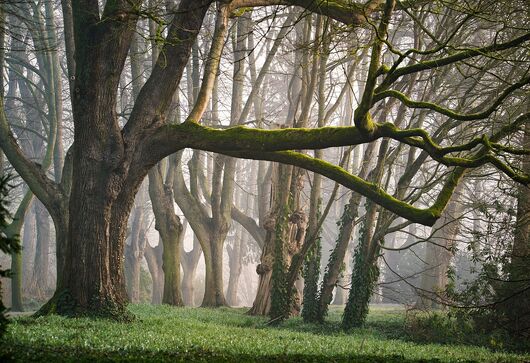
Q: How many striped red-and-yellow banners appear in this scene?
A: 0